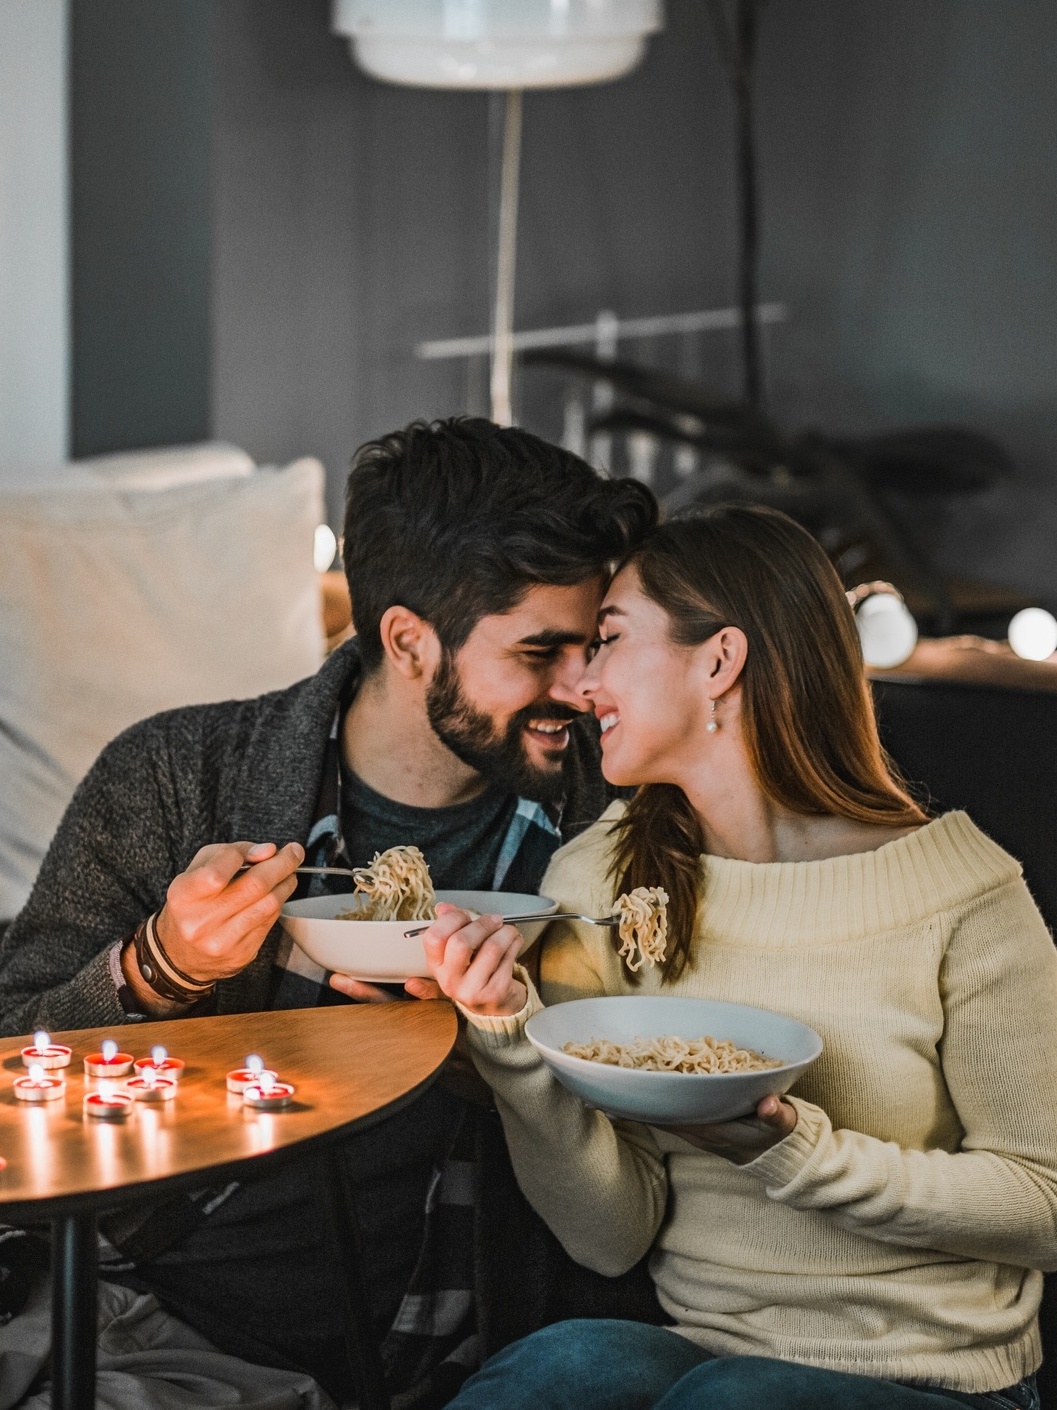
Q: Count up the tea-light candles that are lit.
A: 8